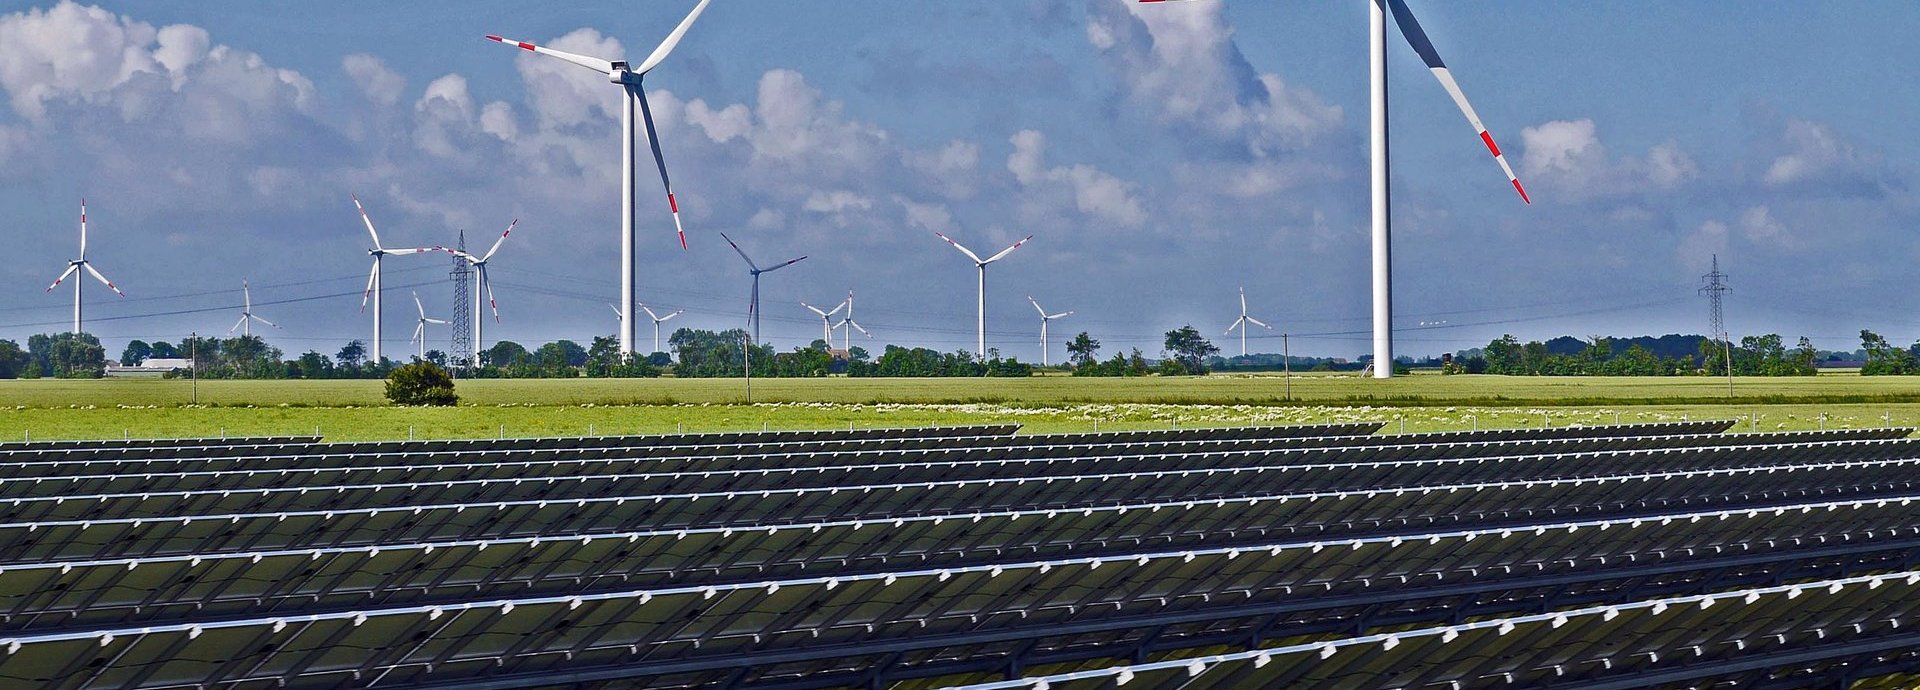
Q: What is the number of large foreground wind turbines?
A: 2